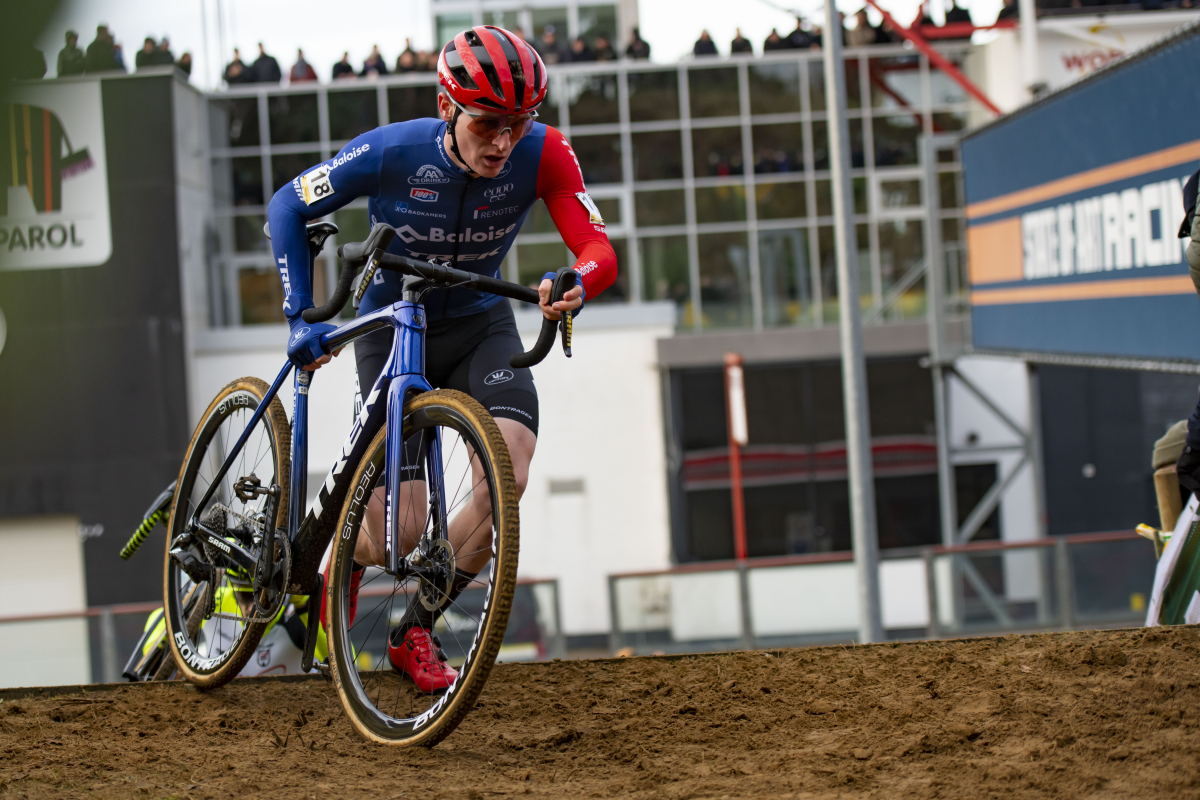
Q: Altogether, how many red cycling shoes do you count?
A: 2